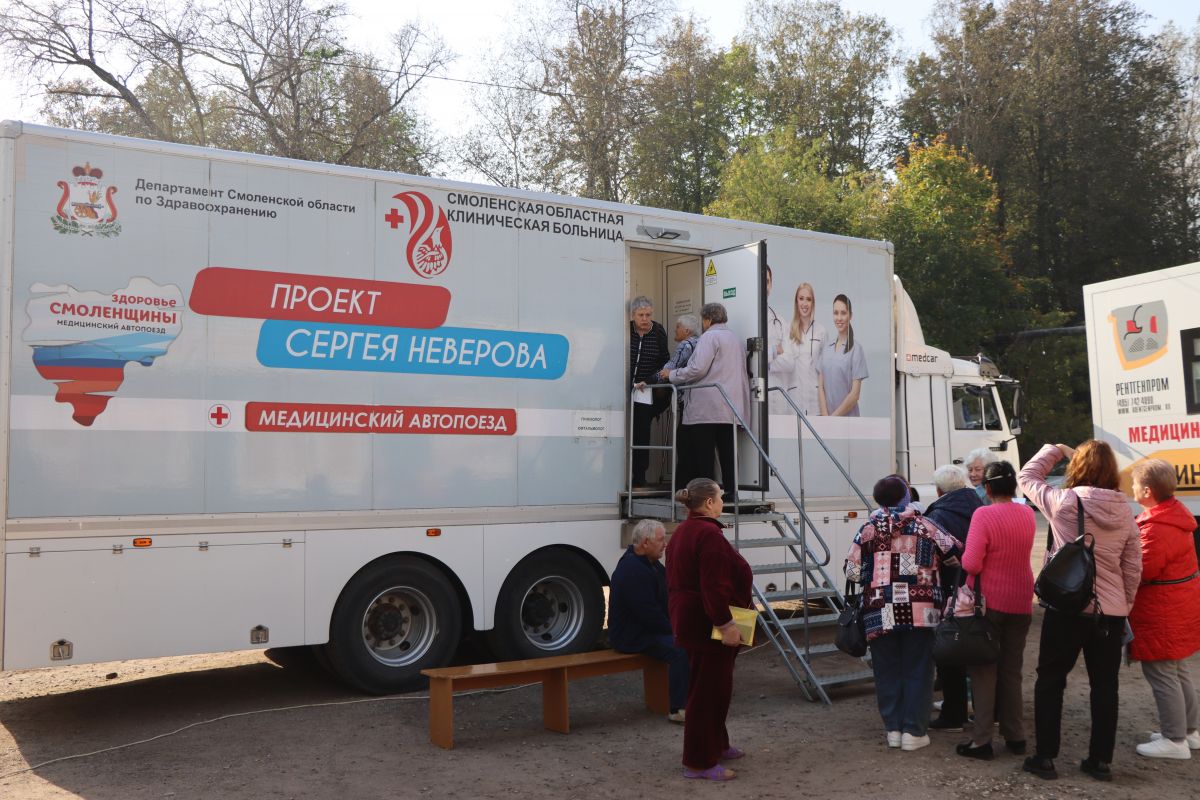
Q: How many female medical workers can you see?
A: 2